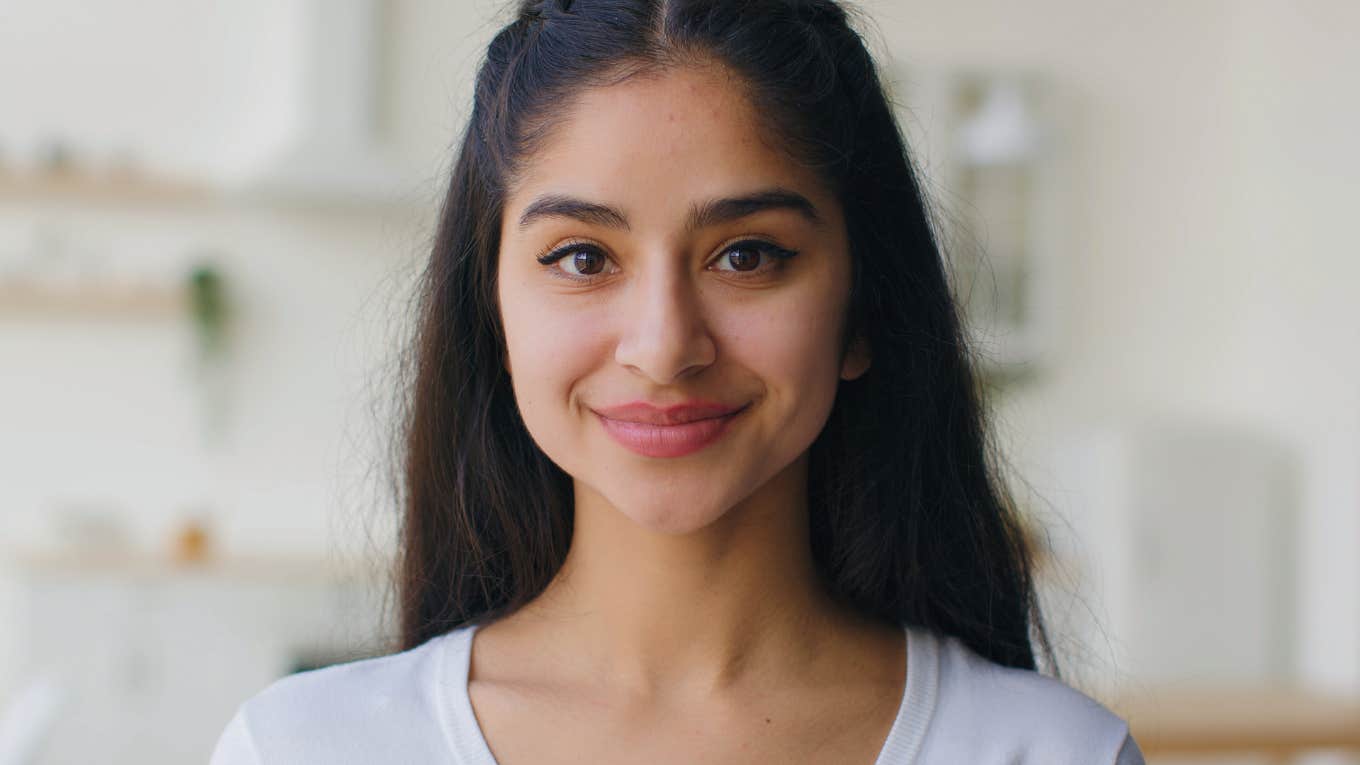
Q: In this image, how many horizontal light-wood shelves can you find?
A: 2